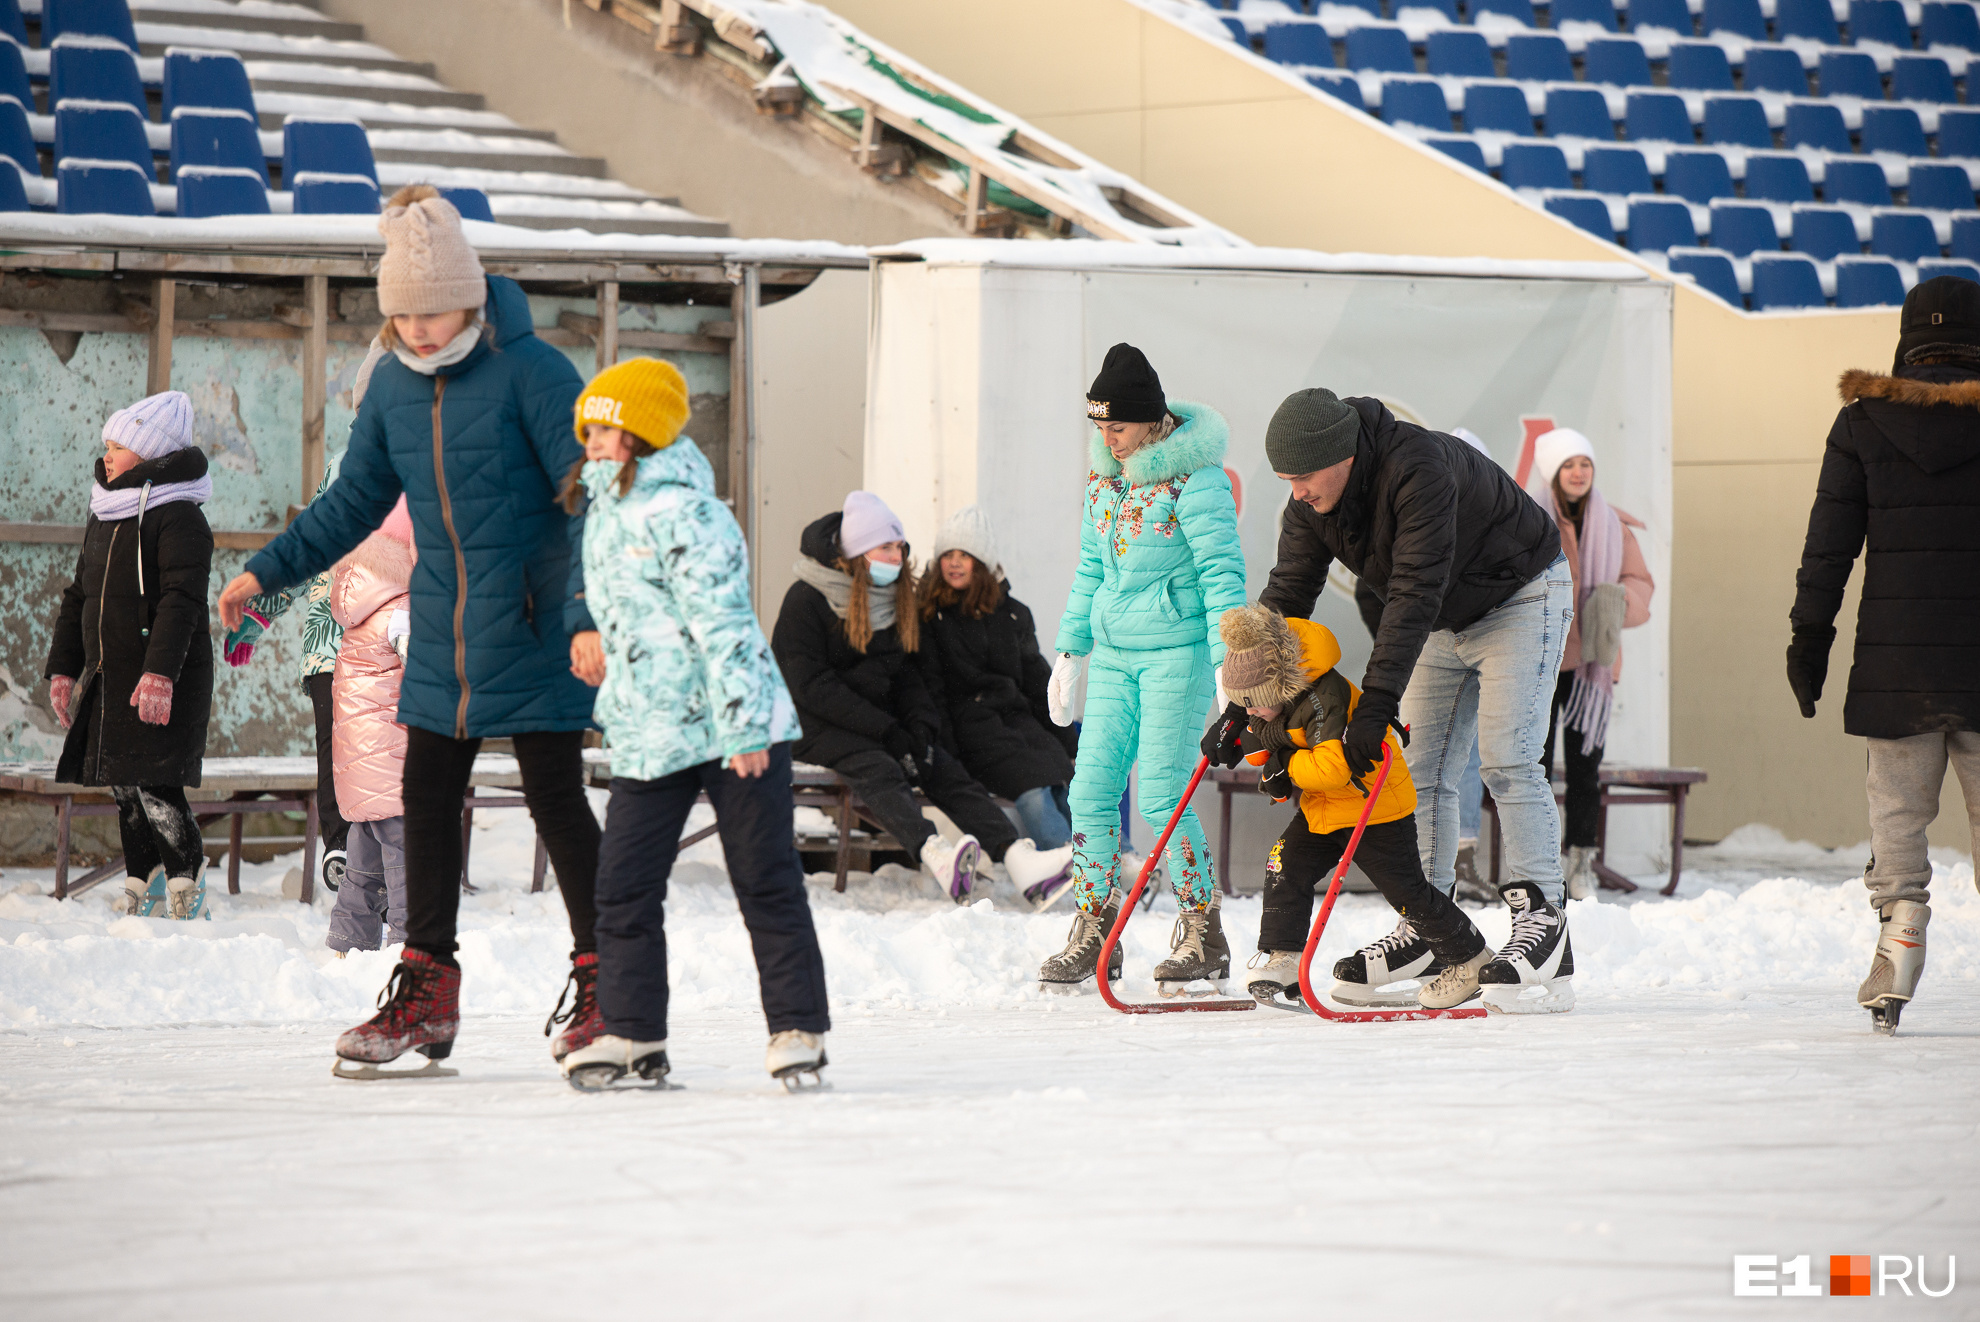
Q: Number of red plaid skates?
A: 2